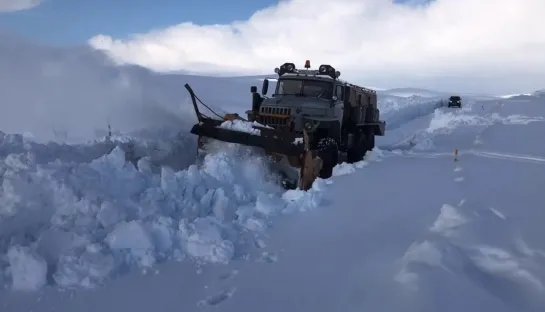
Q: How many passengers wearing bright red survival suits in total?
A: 0